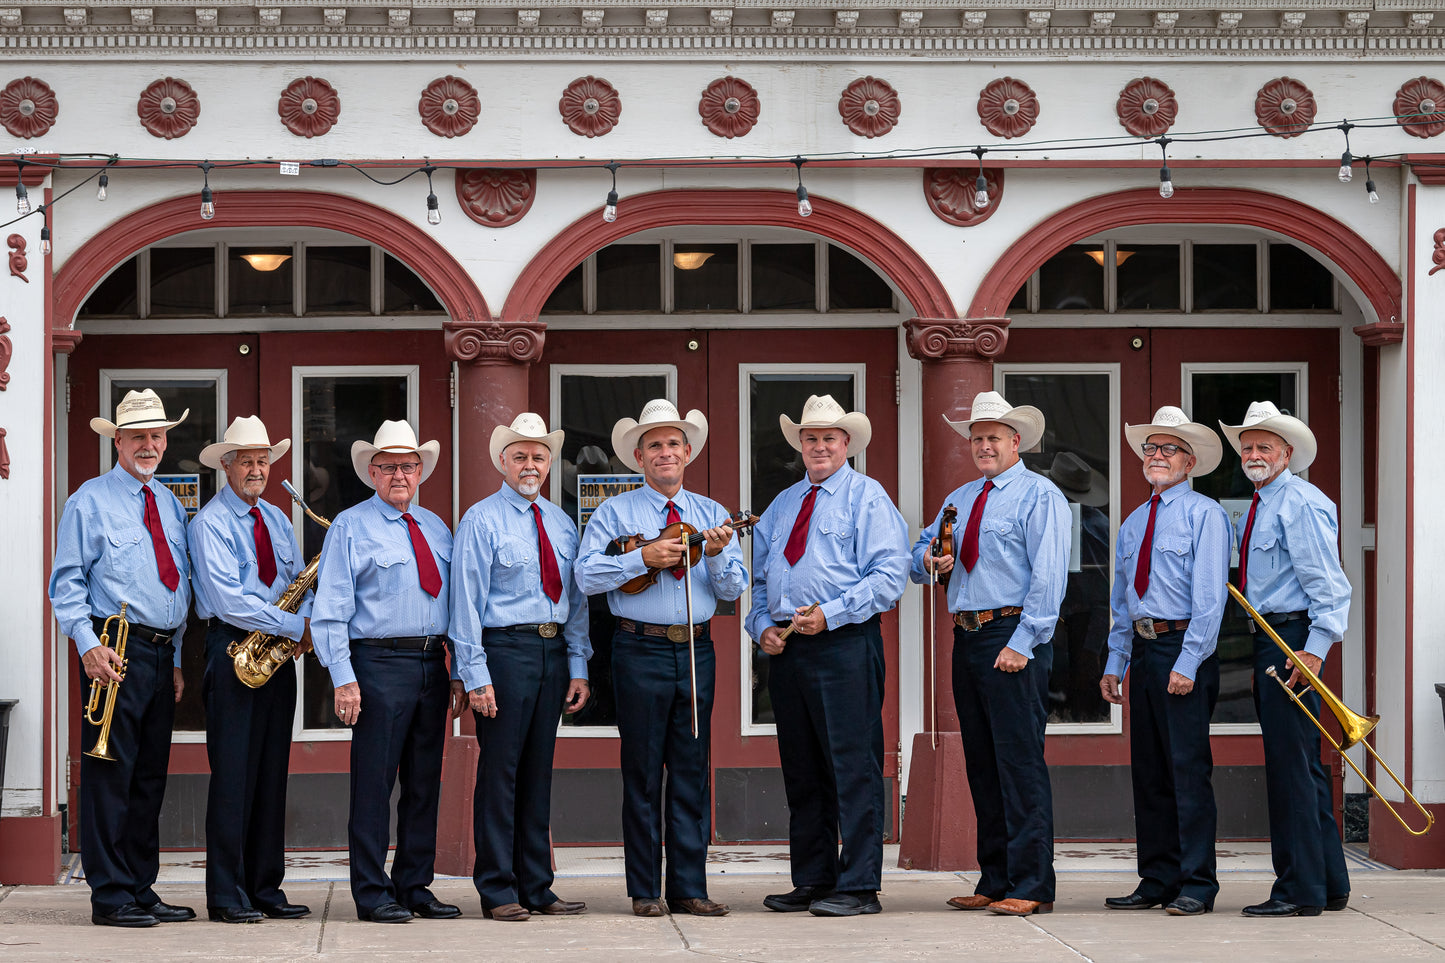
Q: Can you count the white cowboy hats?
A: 9